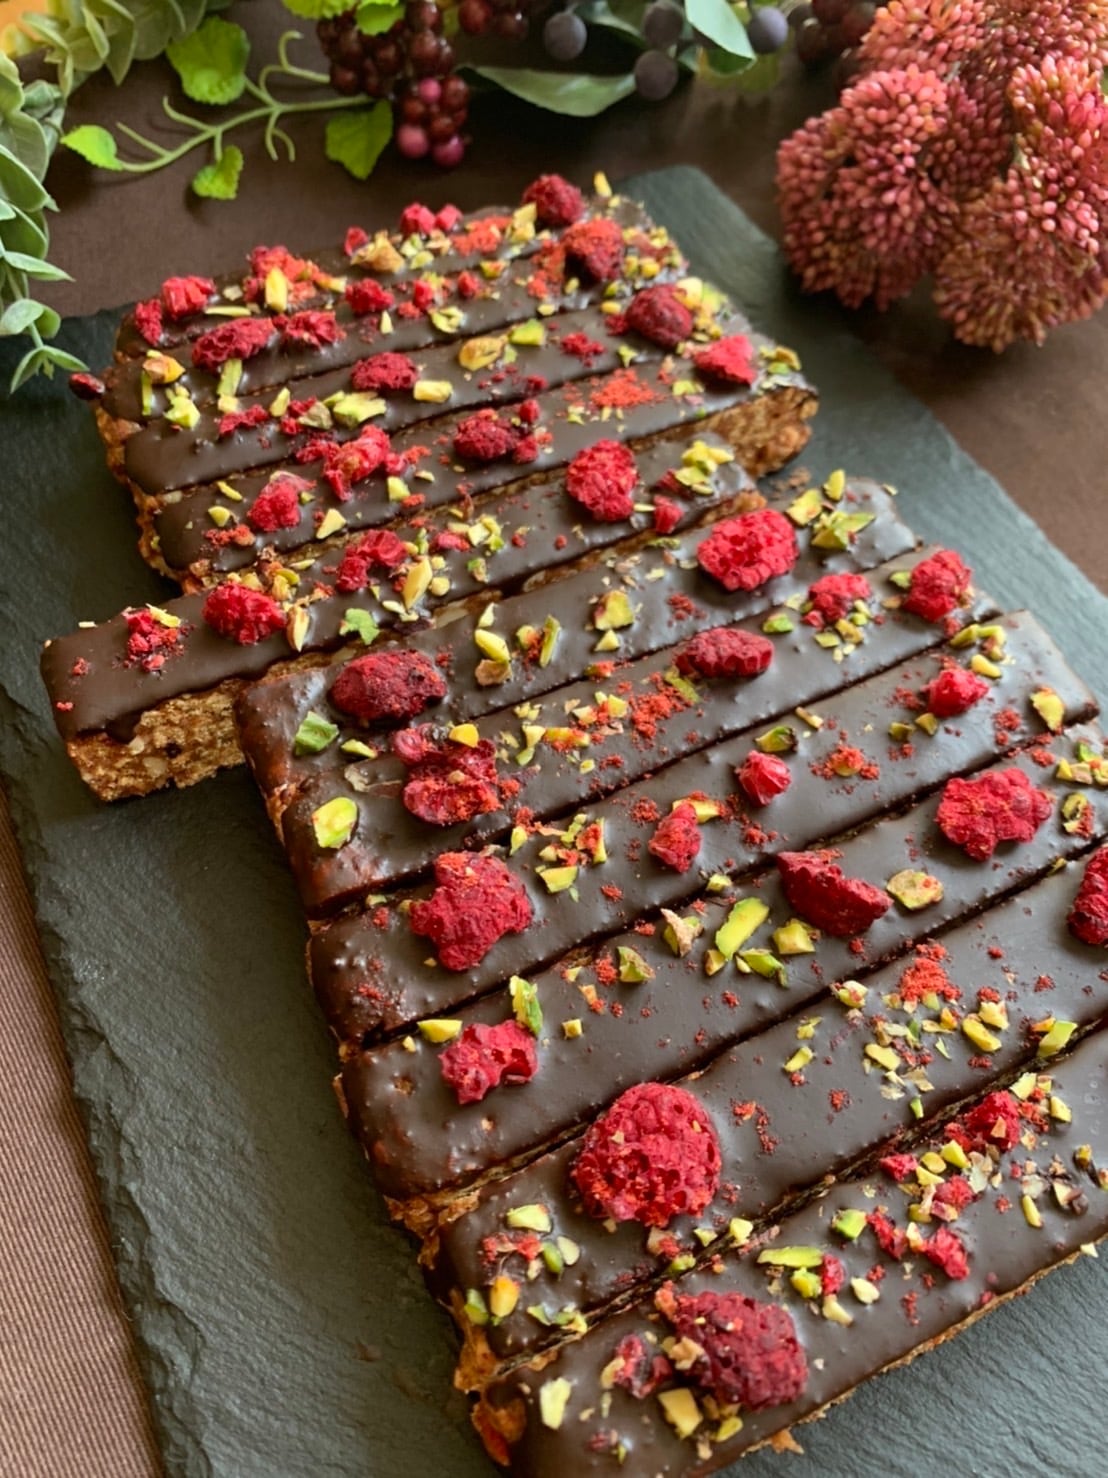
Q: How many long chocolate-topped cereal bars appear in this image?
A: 11